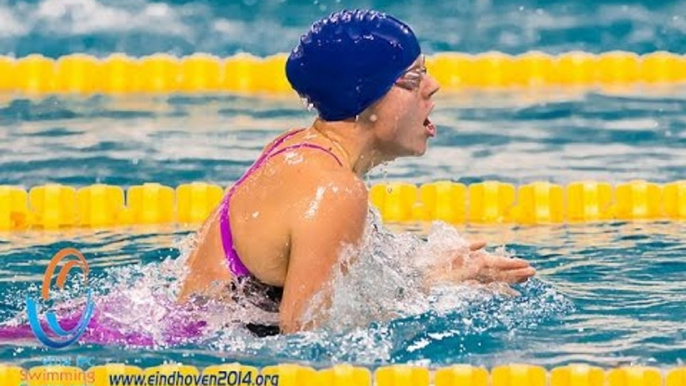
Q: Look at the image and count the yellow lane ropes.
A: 3